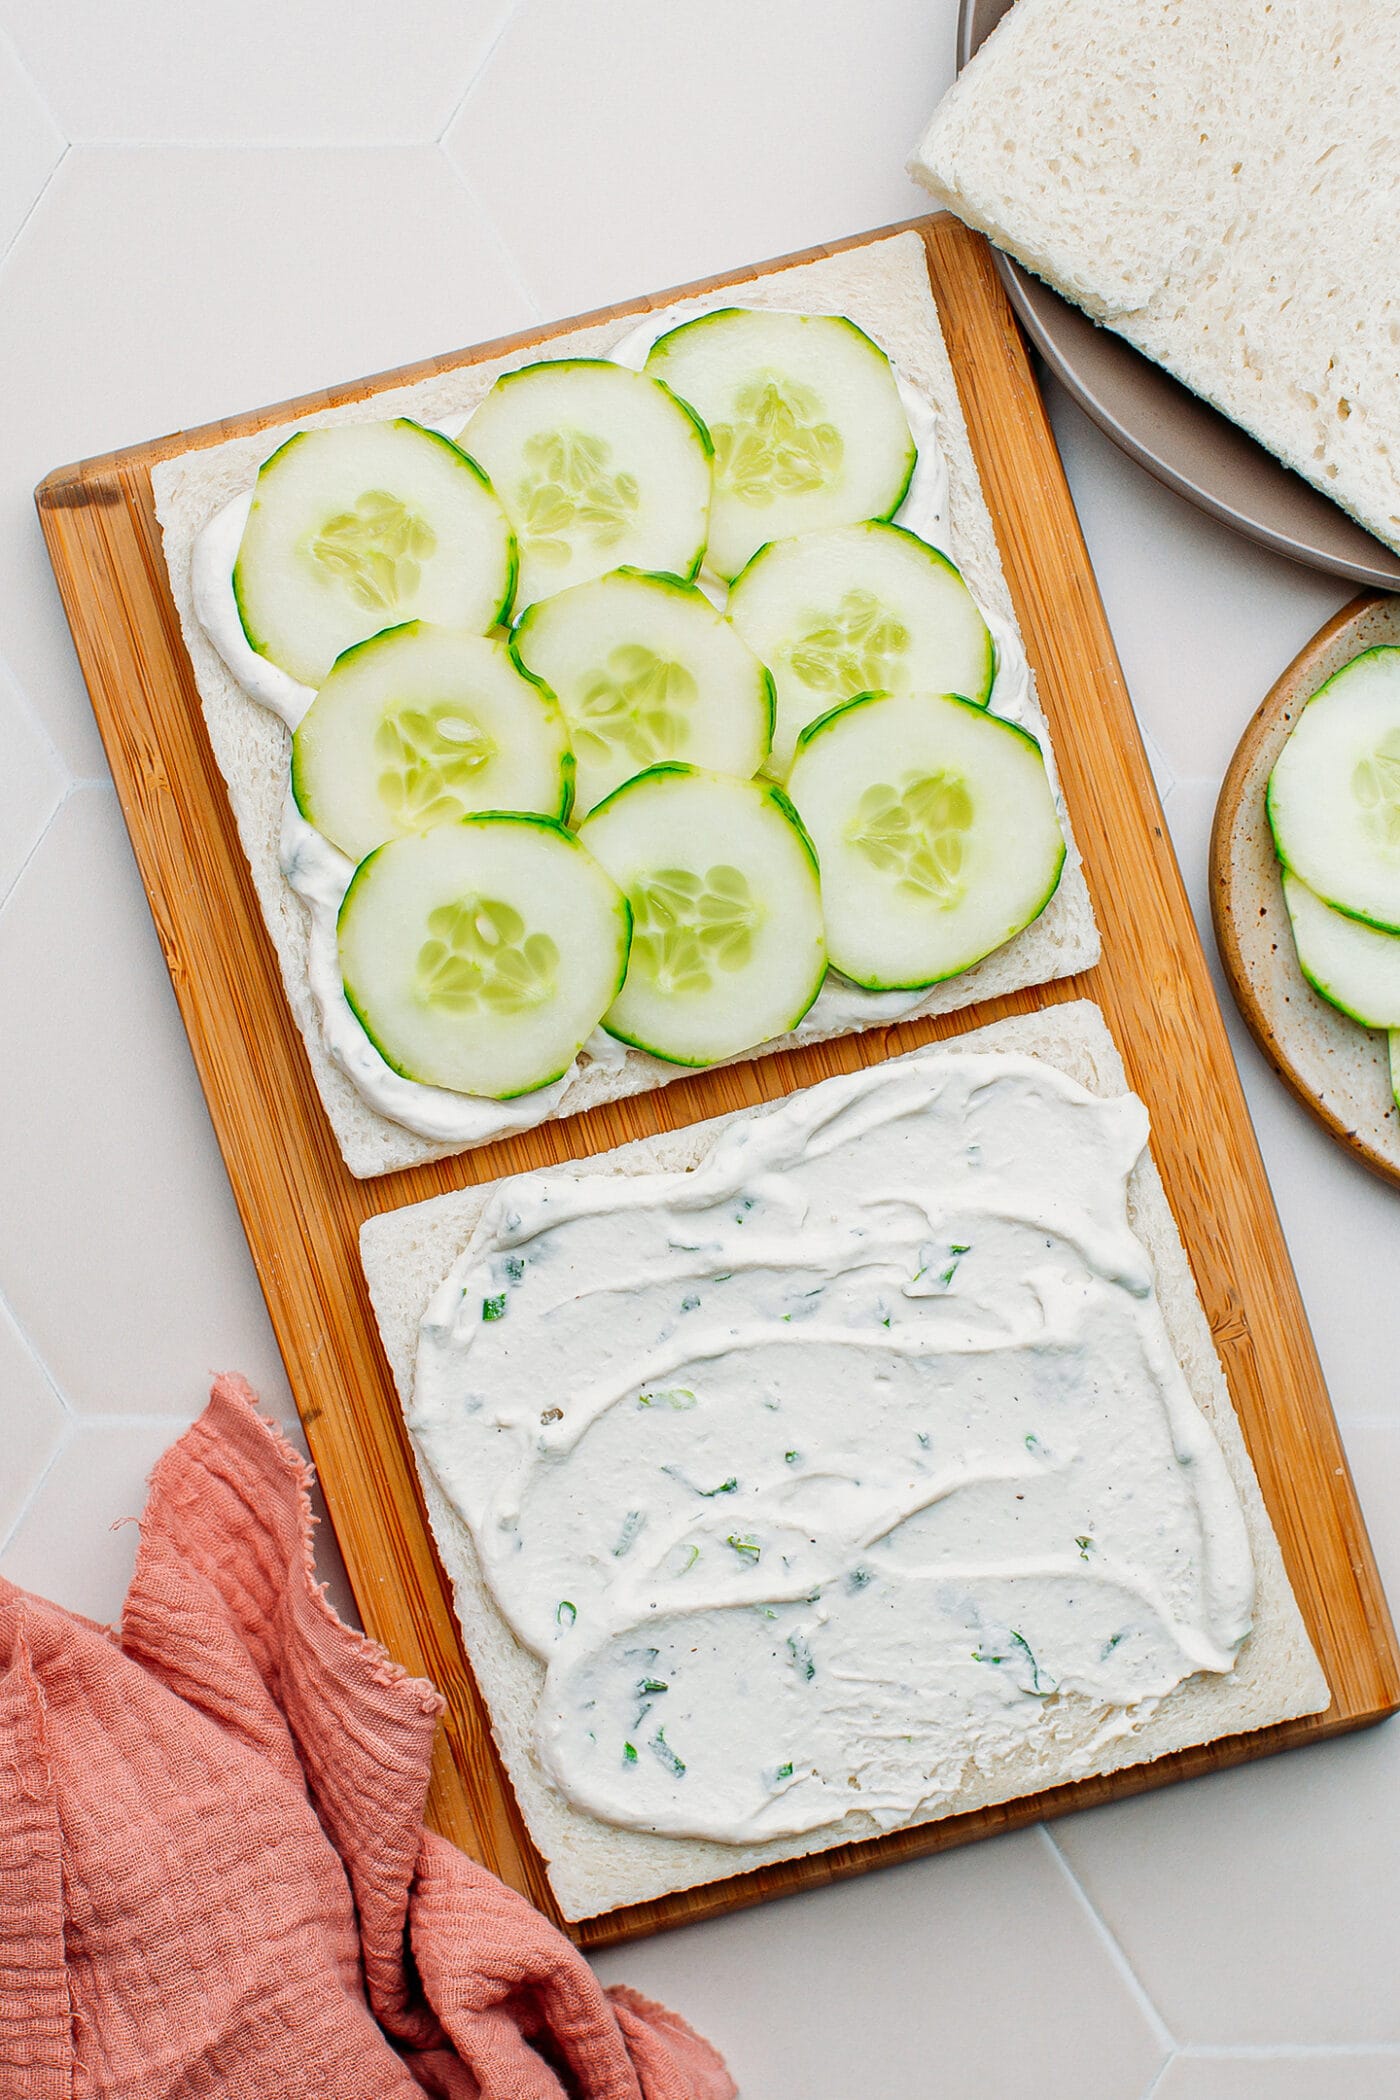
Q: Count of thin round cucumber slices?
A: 12